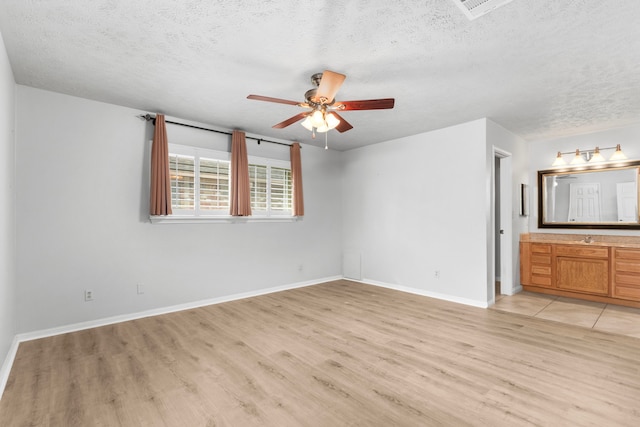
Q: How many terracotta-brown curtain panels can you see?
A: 3